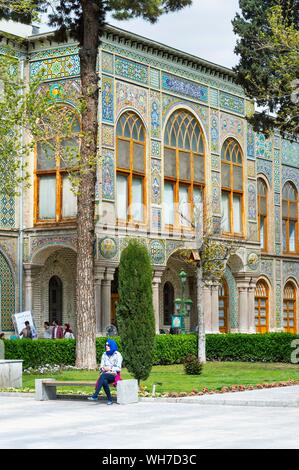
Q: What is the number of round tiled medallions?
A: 3